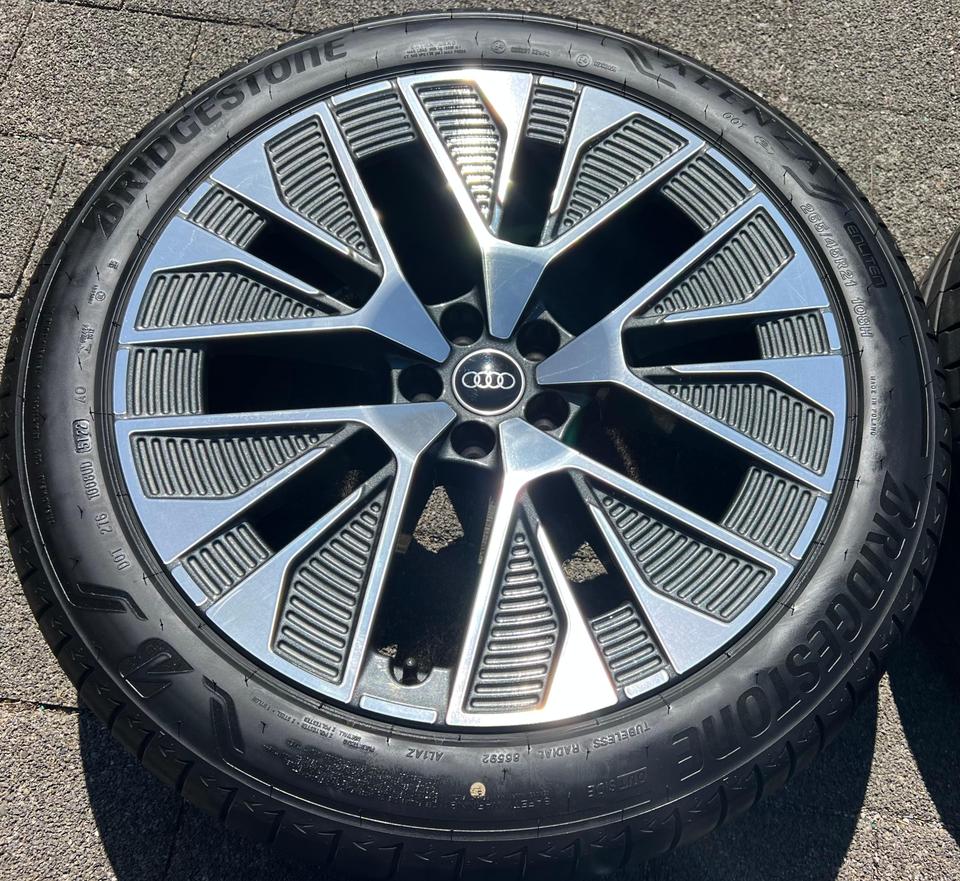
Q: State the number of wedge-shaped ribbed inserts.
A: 10